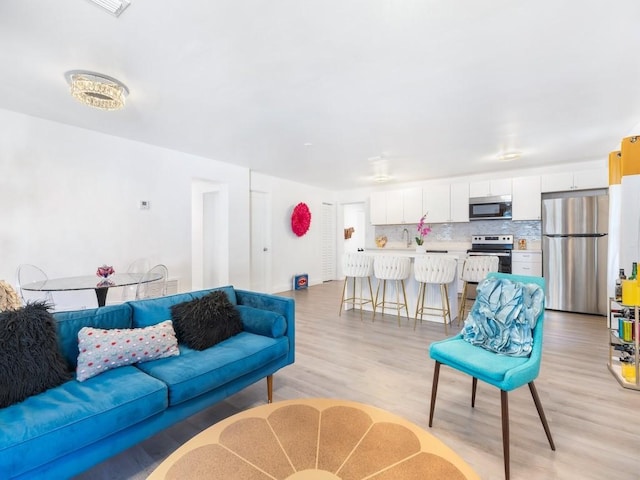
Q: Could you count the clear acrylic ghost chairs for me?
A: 3